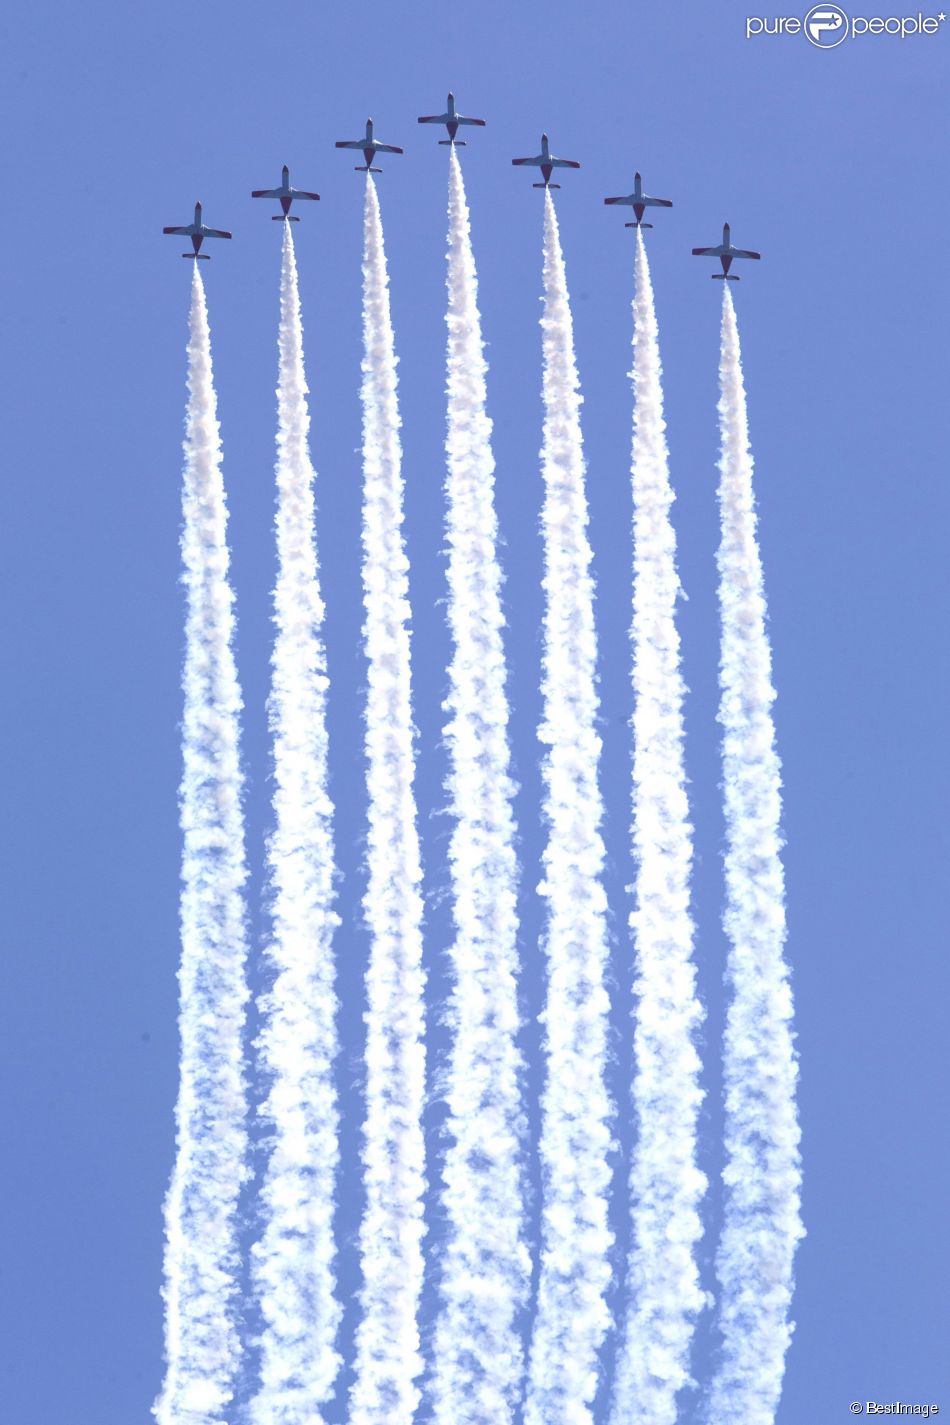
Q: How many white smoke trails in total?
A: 7